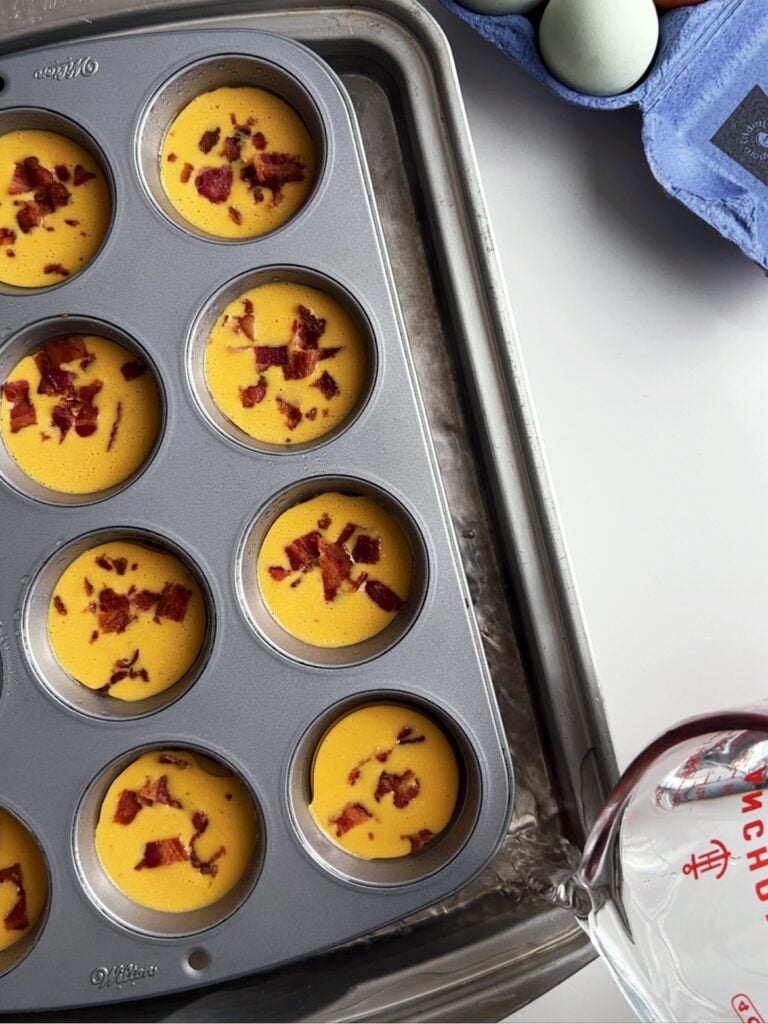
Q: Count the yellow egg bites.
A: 9